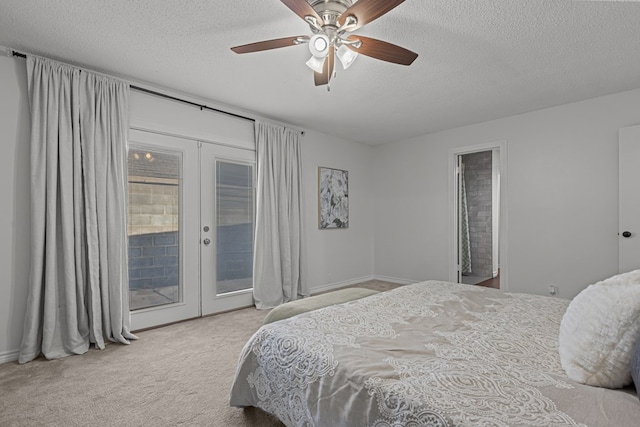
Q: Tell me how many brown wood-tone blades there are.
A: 5